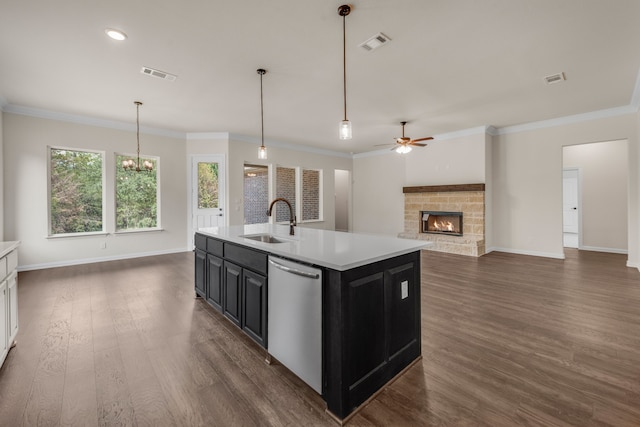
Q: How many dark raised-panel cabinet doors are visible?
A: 4